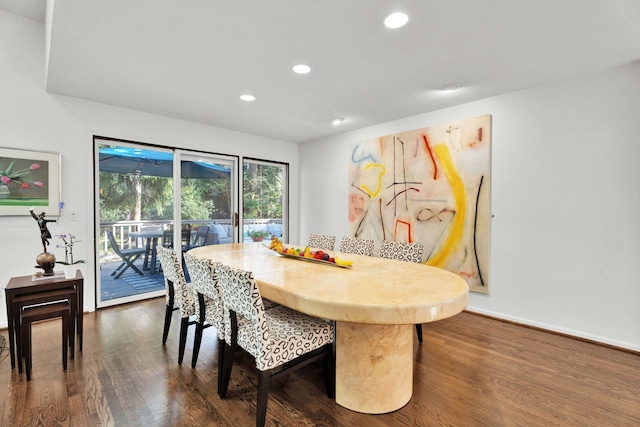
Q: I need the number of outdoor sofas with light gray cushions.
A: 1